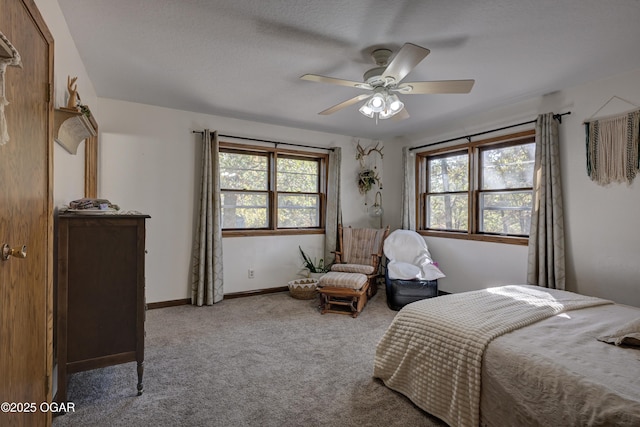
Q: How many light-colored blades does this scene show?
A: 5